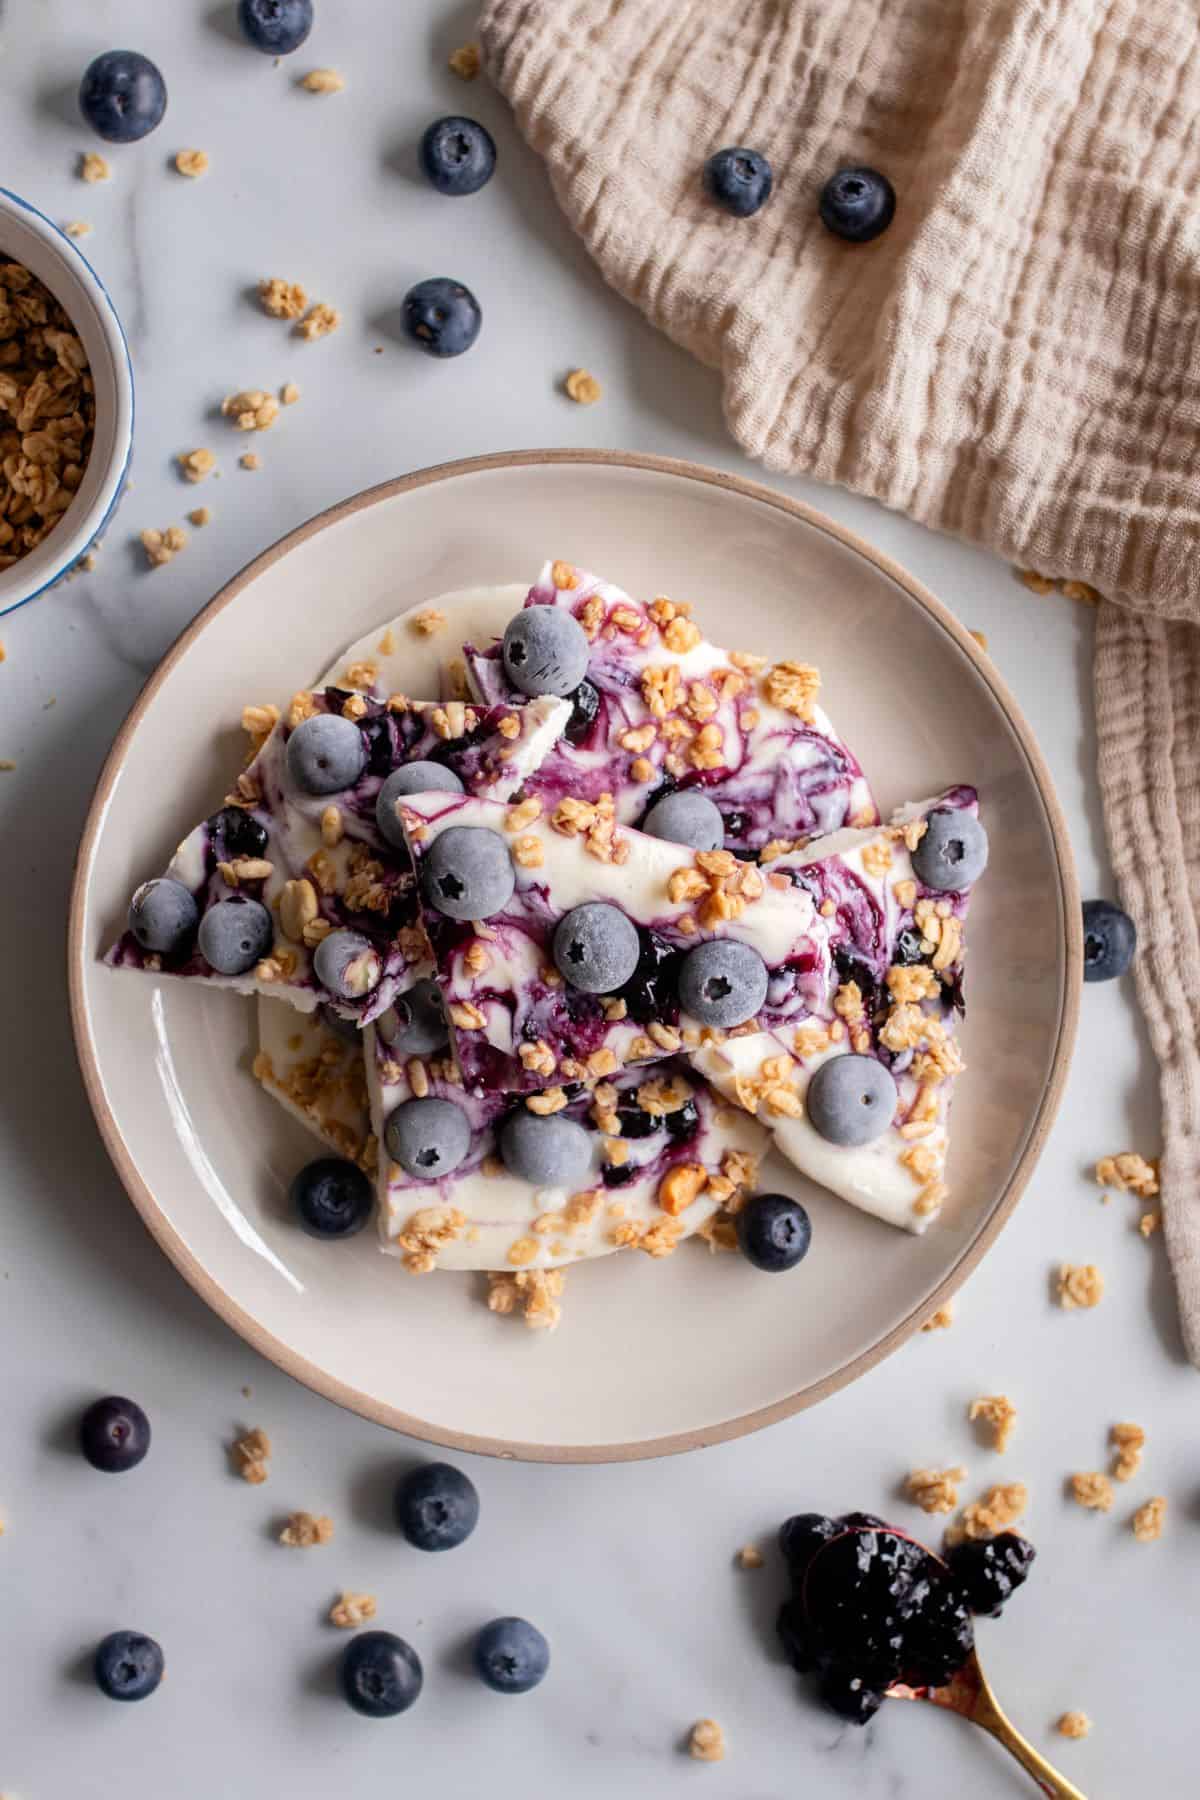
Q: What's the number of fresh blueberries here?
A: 14